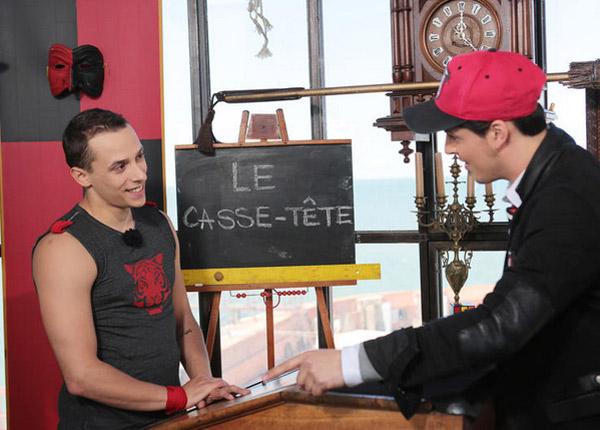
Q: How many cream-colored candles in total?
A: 4